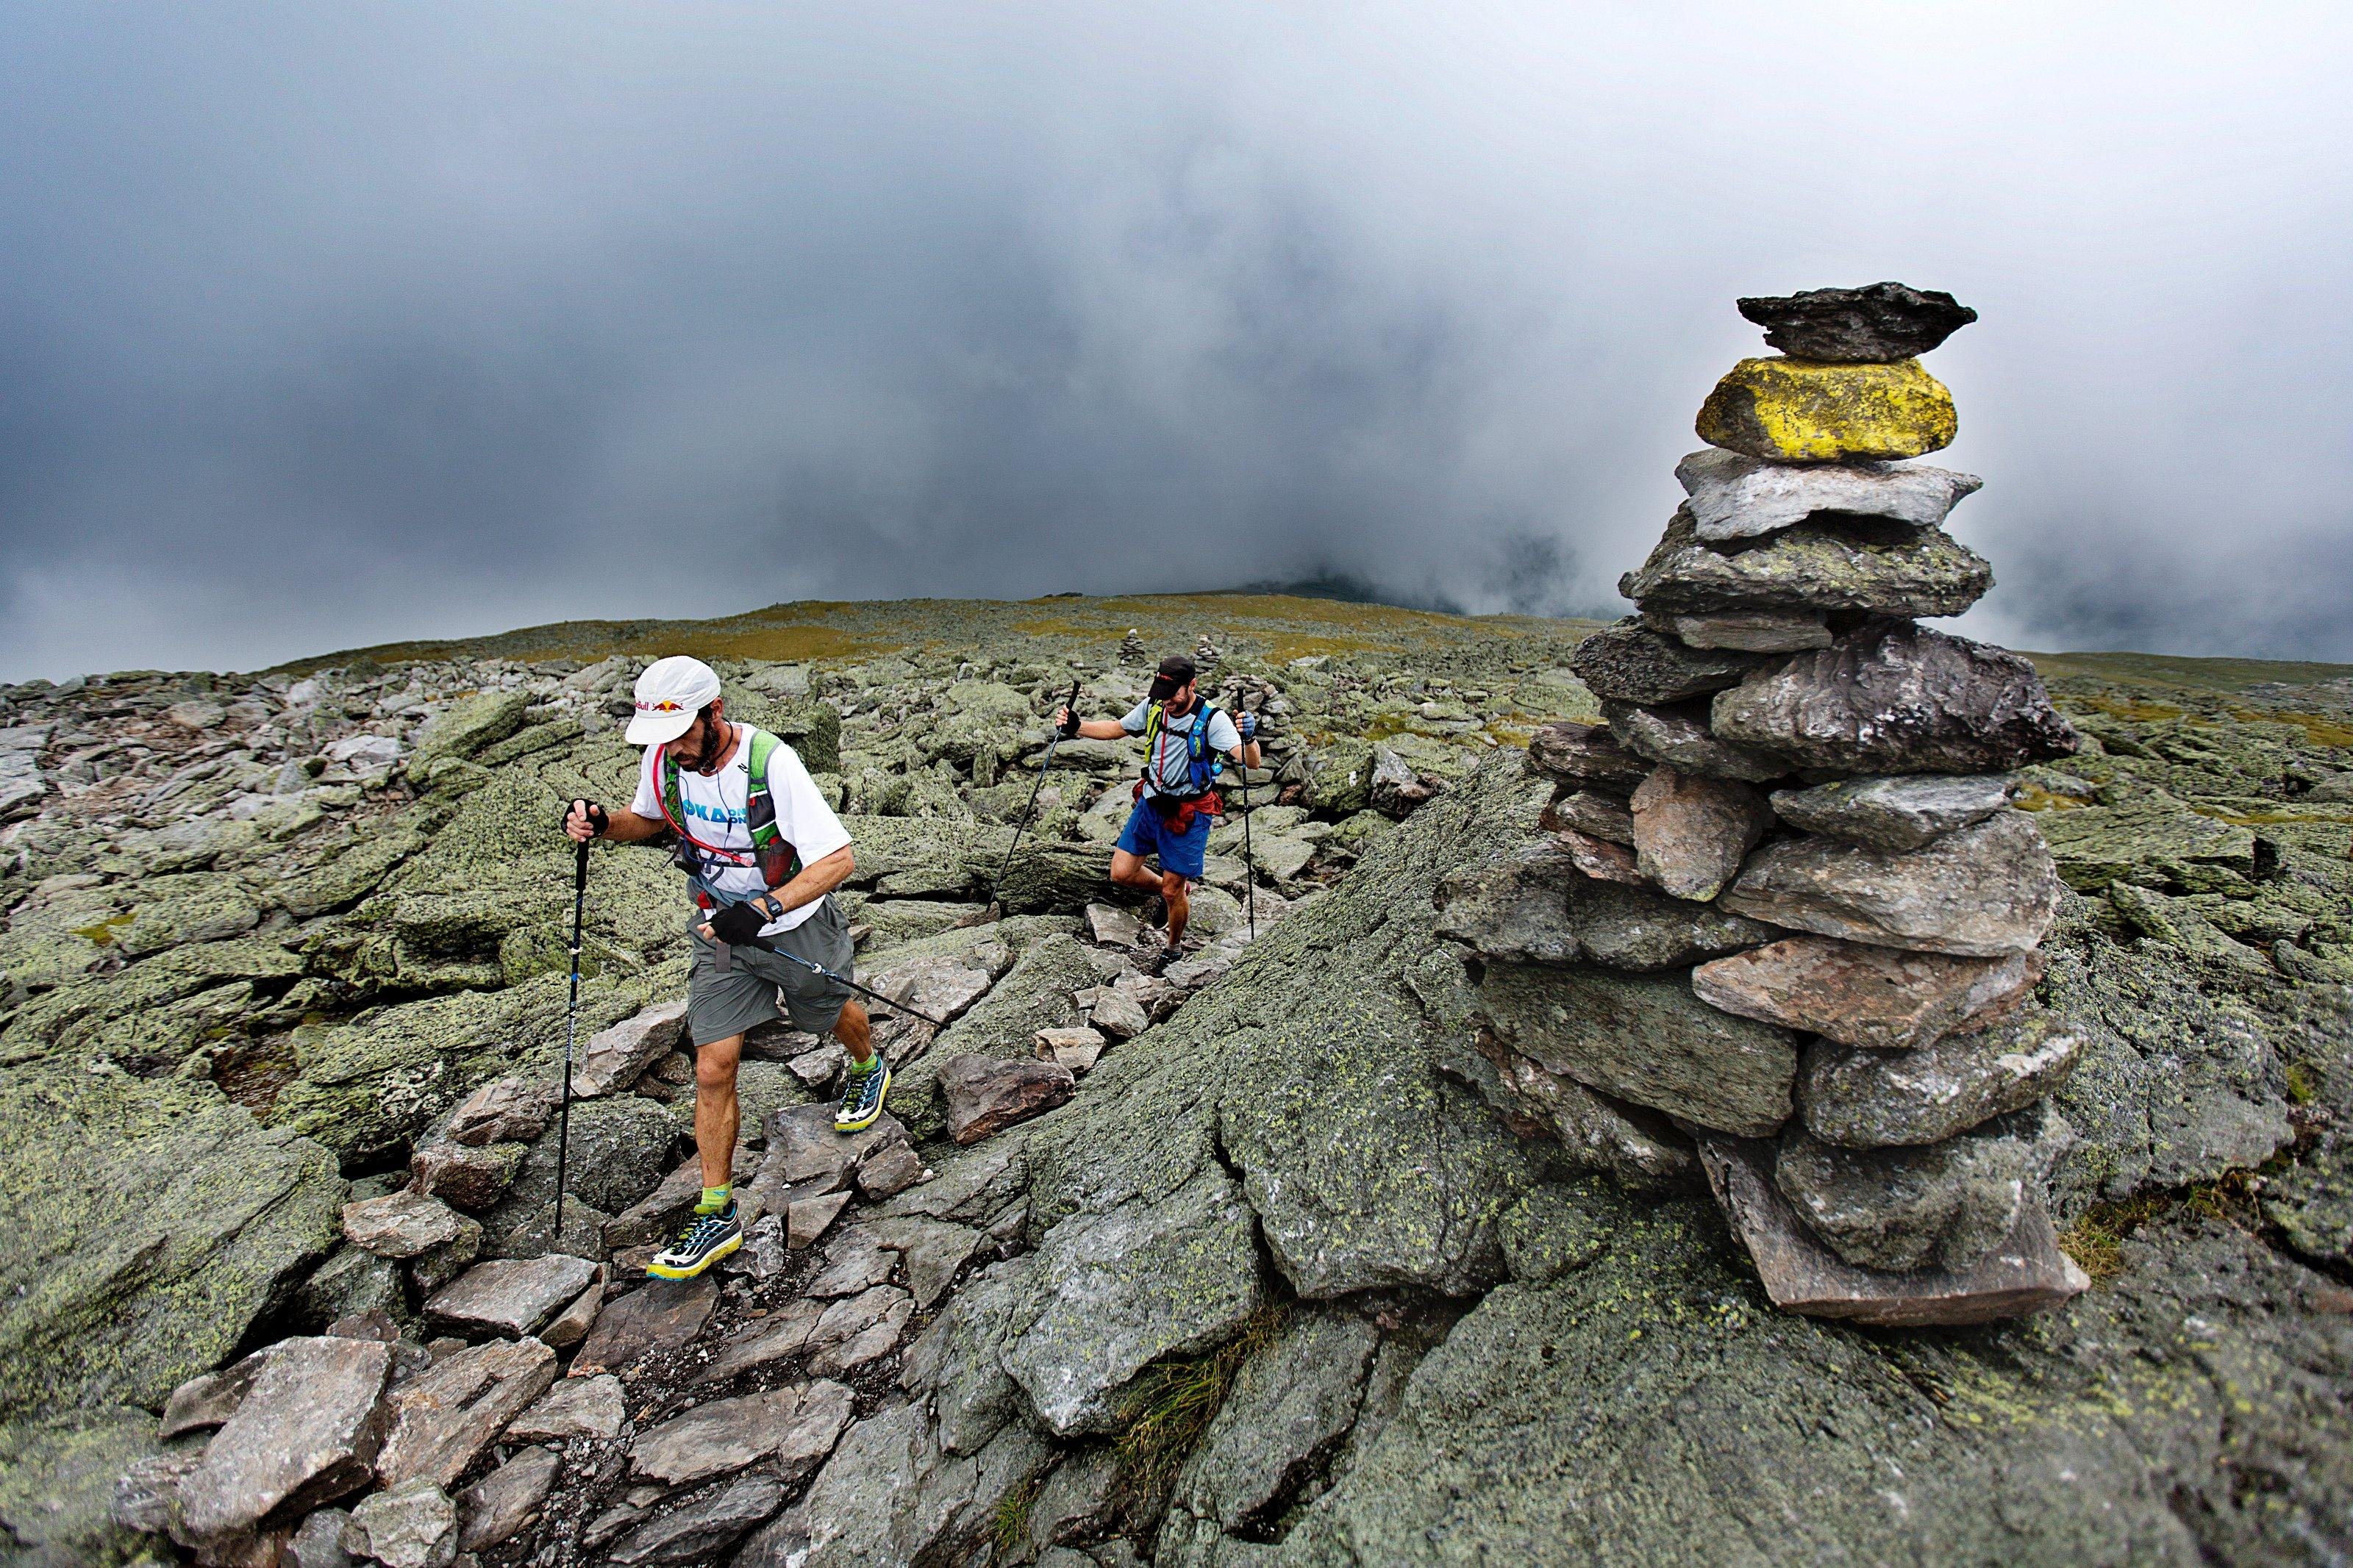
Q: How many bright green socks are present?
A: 2